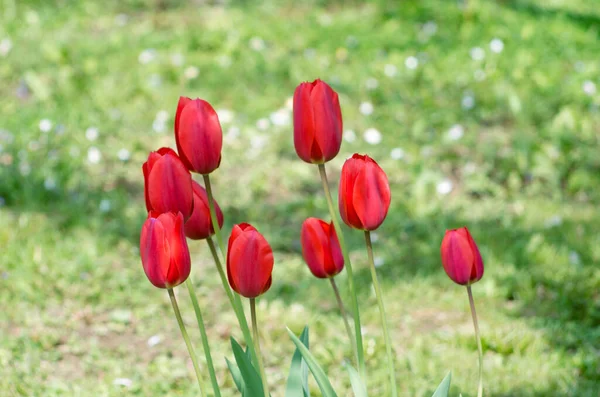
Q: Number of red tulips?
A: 9